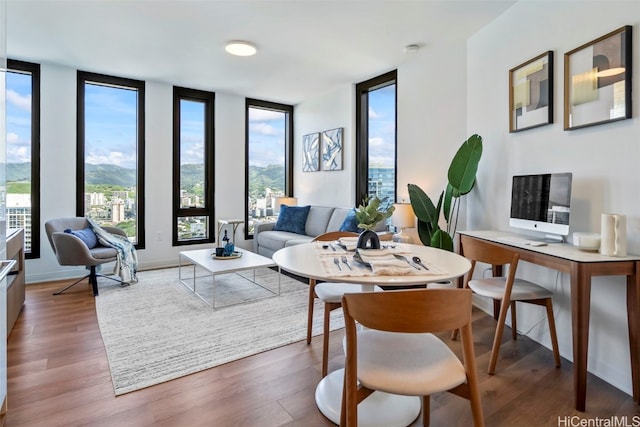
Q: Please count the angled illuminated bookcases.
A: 0